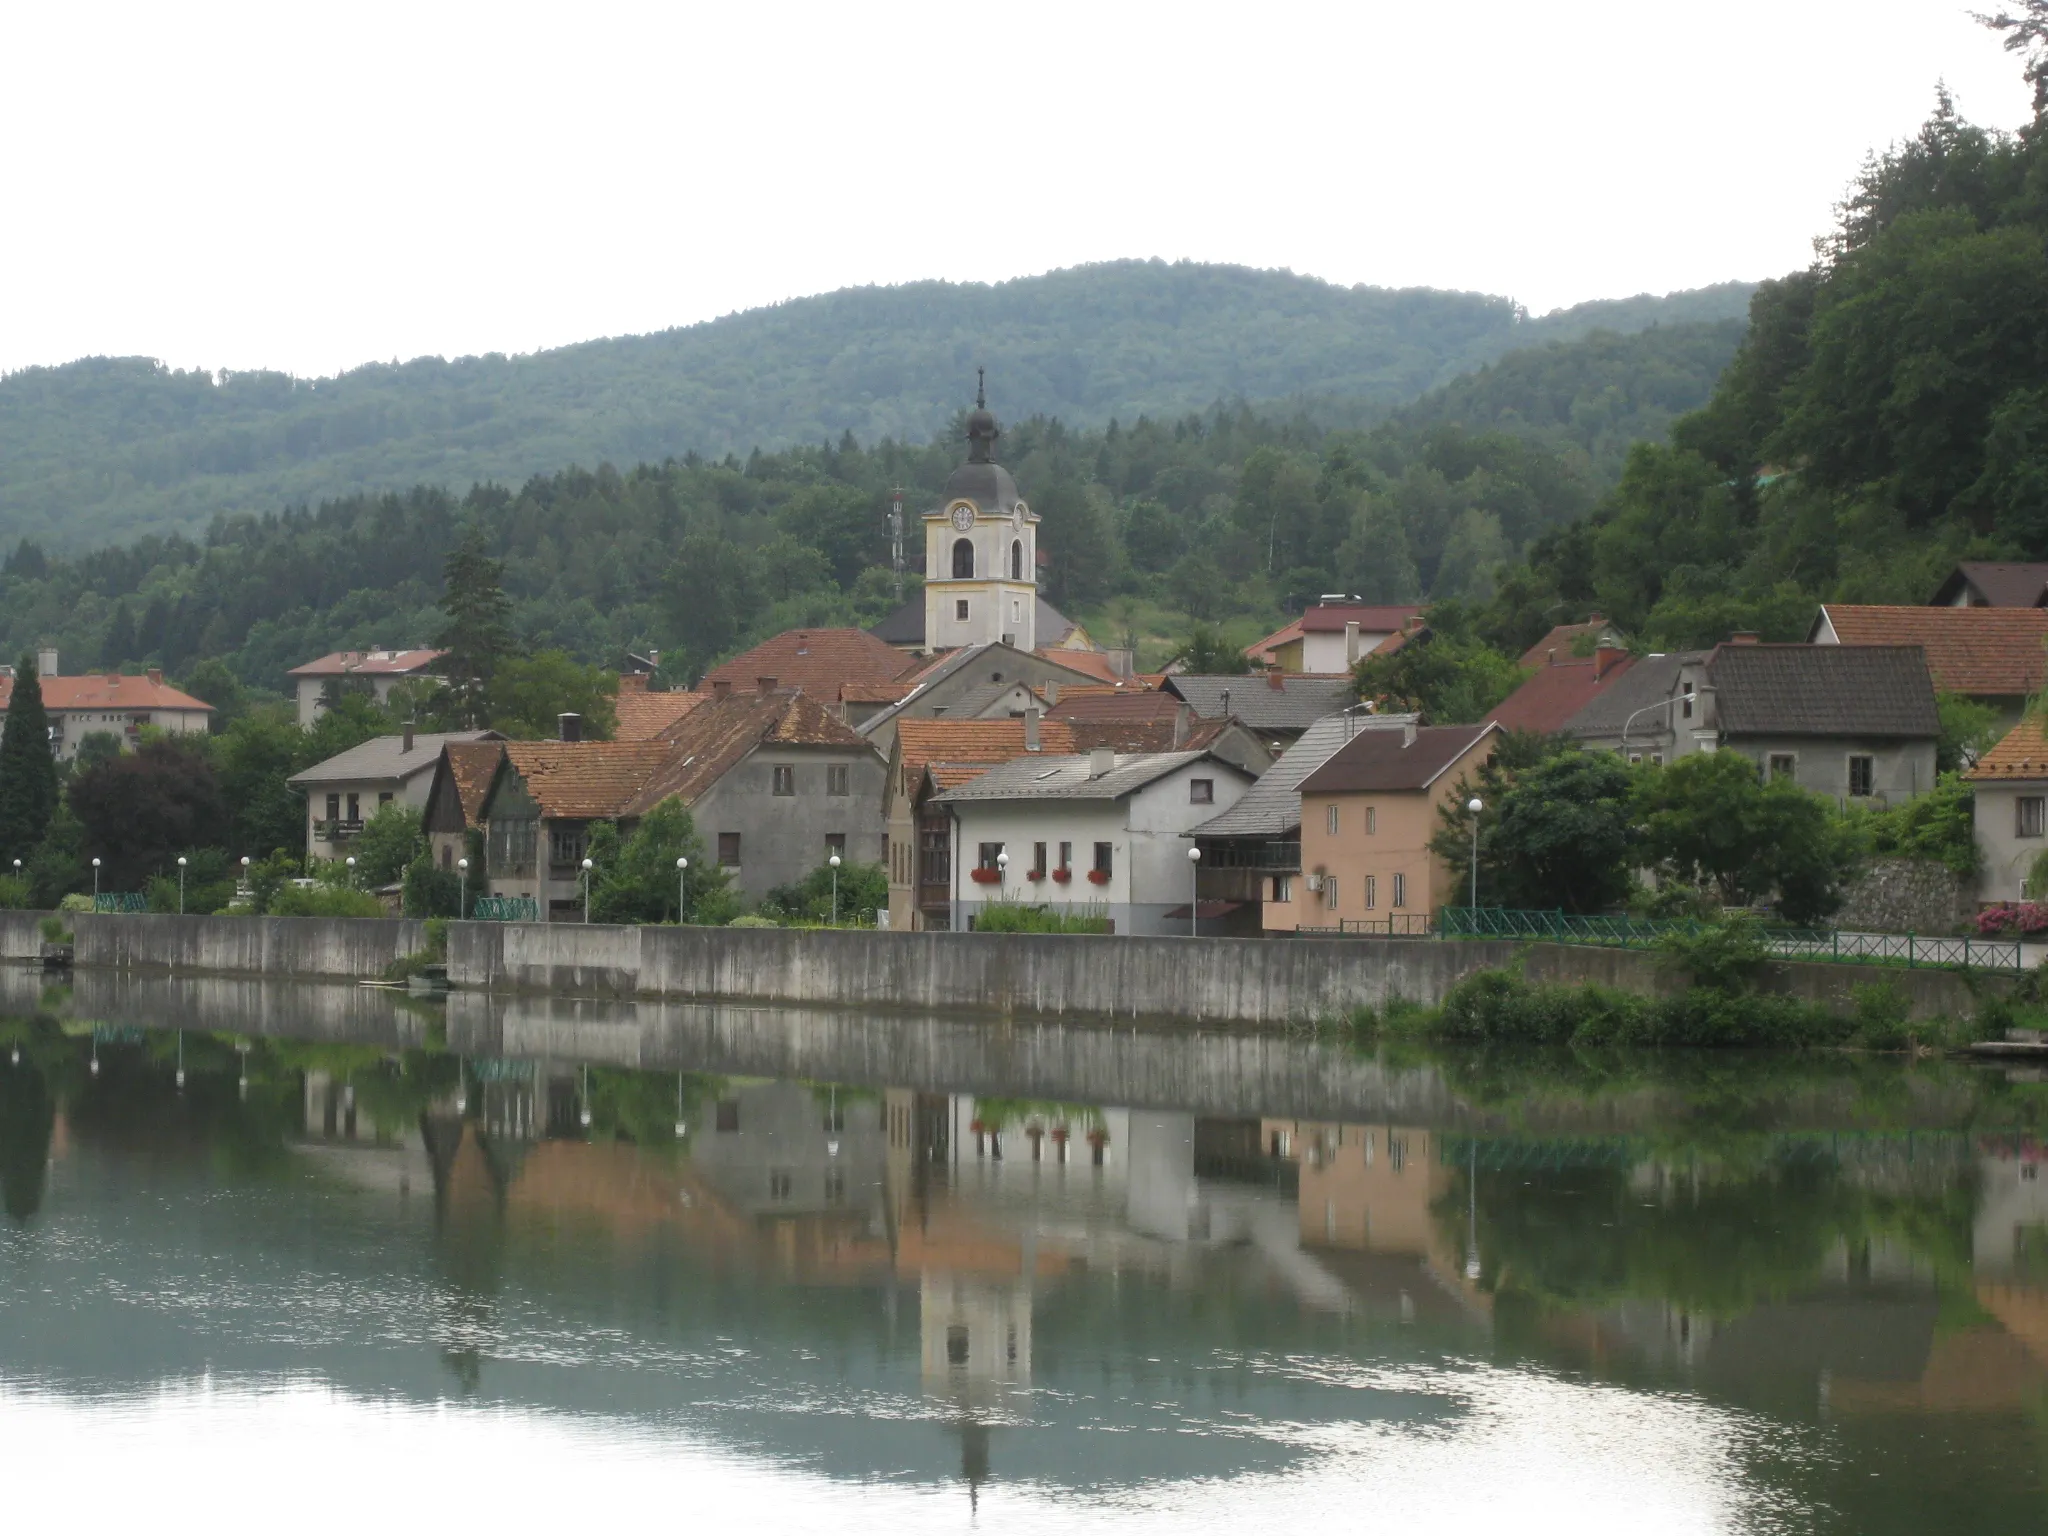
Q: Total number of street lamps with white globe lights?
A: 12